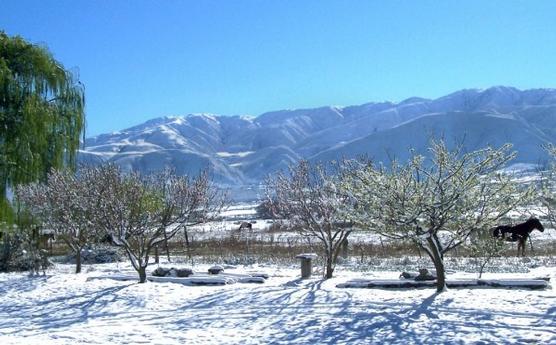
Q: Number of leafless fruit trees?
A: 4